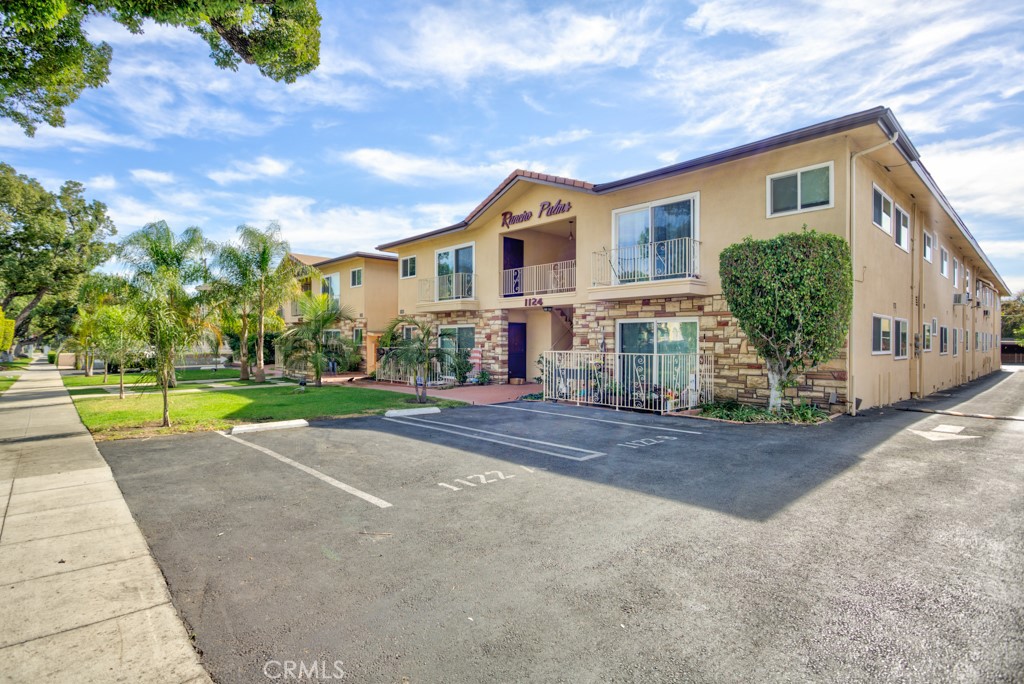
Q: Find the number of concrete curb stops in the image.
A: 2